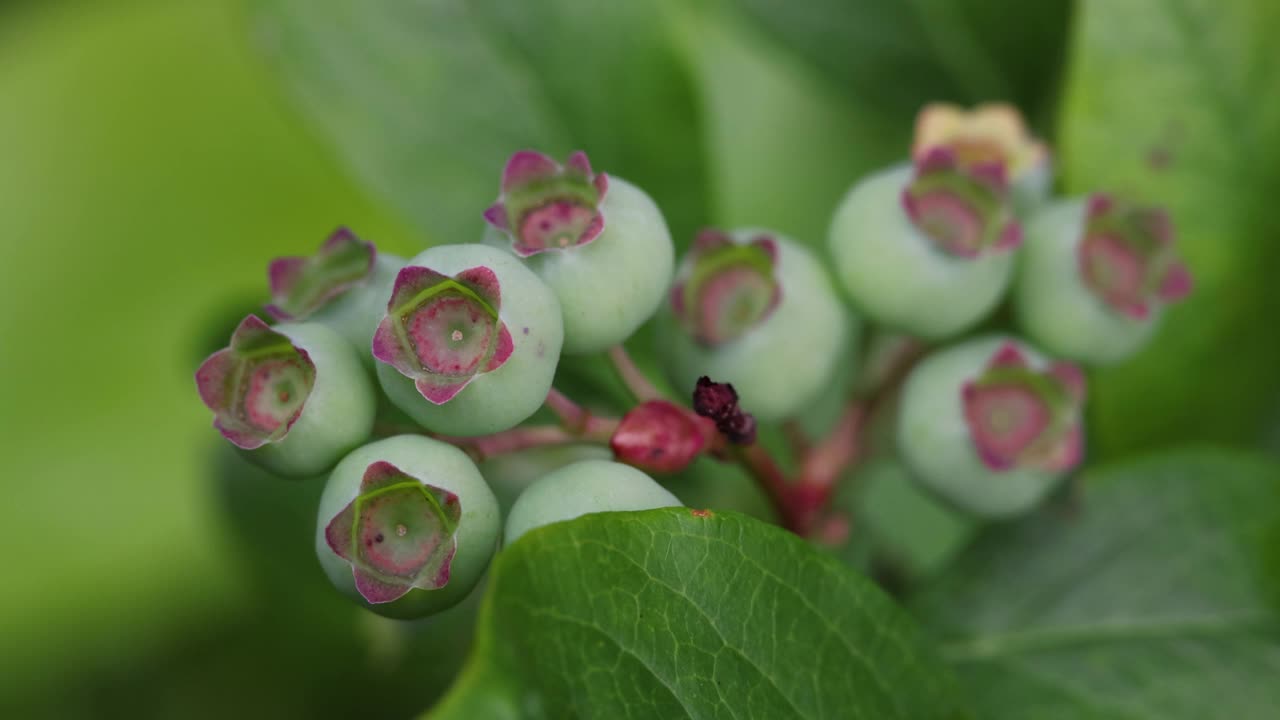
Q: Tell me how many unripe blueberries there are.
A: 11